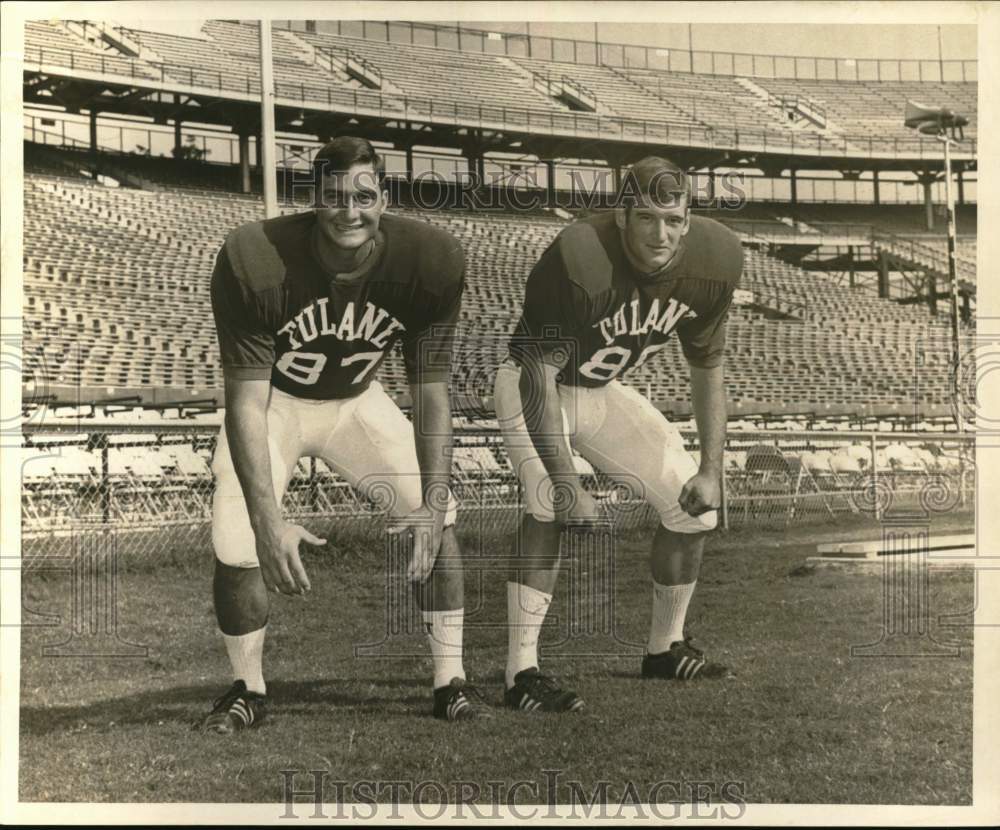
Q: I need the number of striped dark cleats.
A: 4